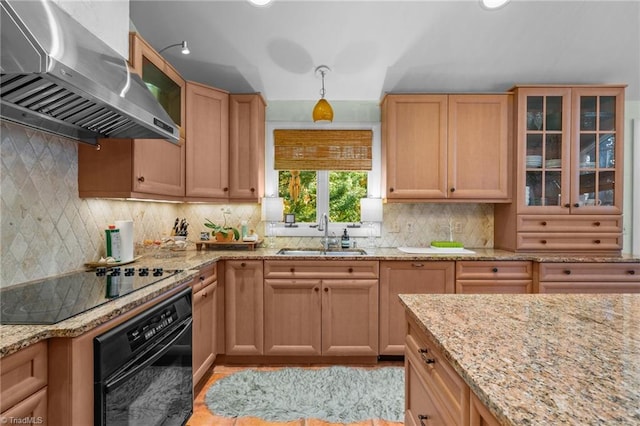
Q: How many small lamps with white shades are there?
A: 2